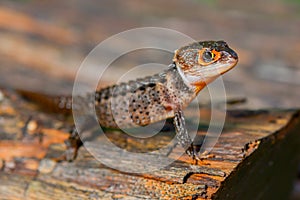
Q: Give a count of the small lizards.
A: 1